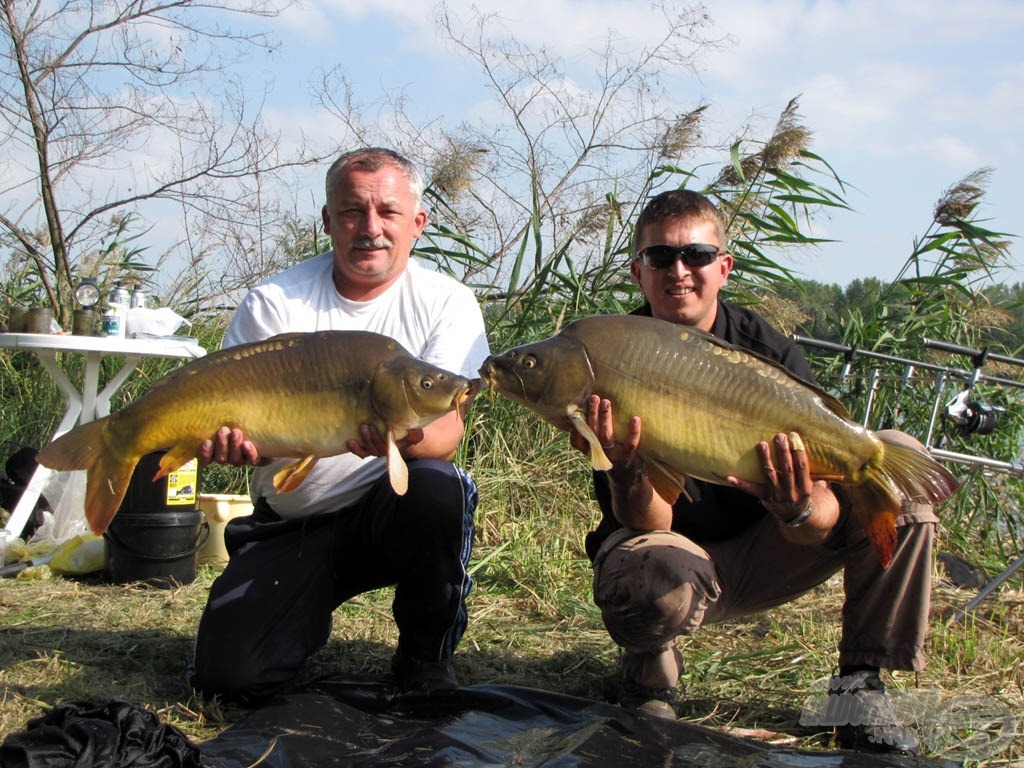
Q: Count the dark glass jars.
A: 3